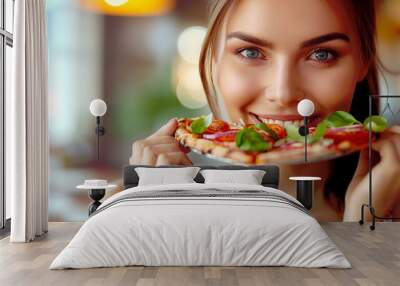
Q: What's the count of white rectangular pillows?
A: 2